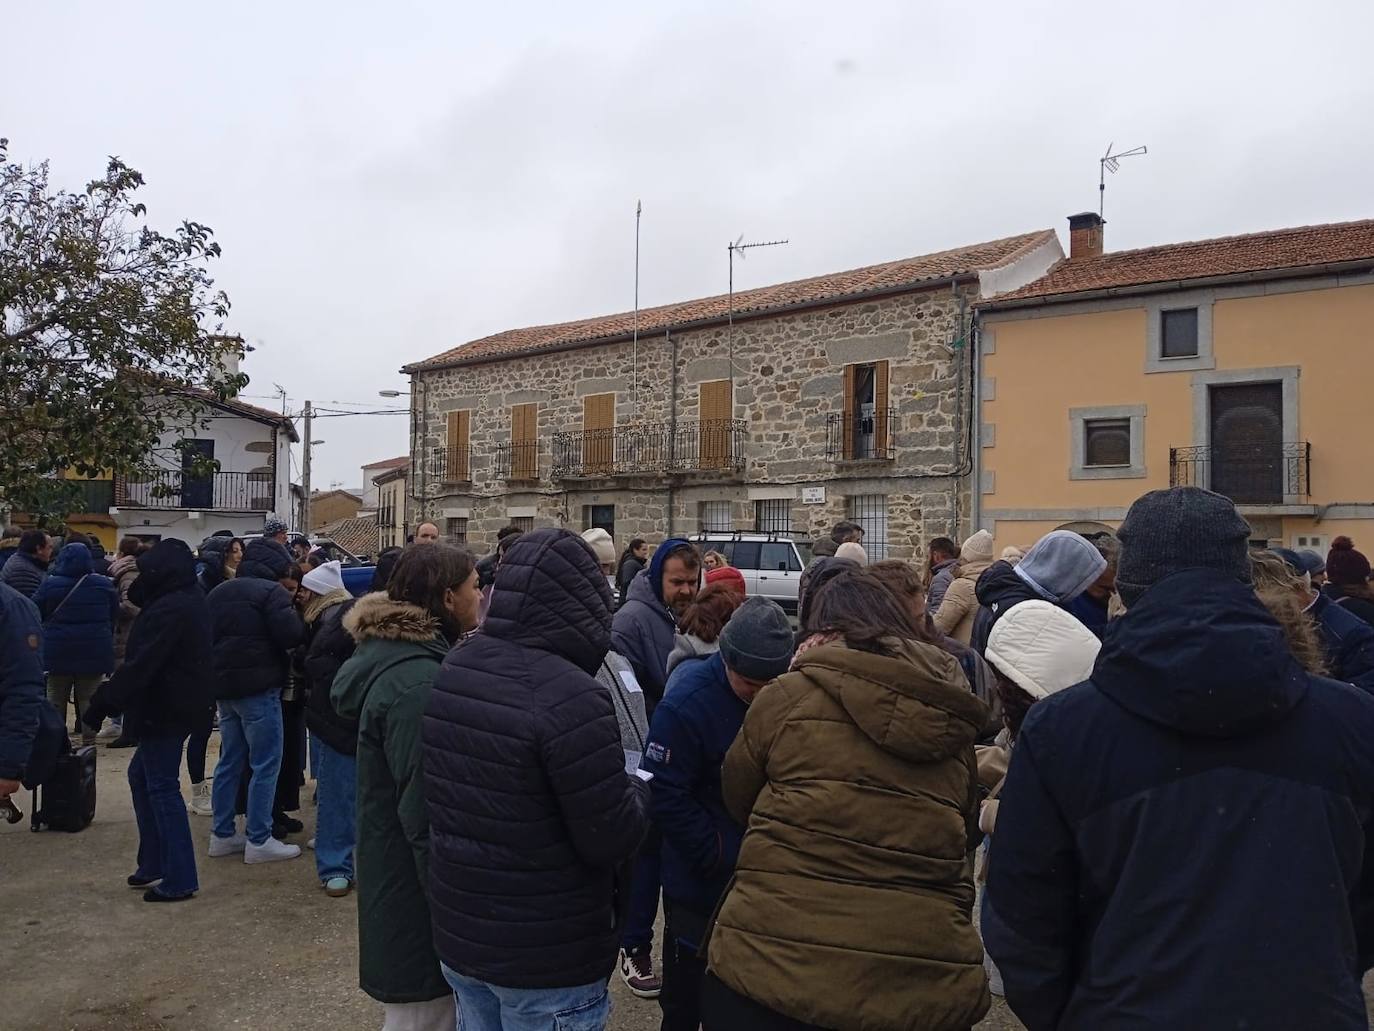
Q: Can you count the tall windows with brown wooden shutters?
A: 5